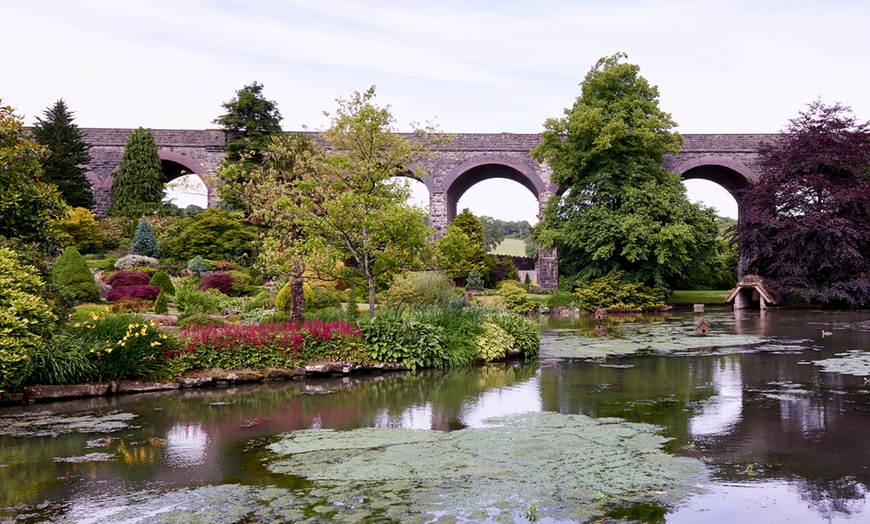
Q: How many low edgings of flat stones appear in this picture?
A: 1